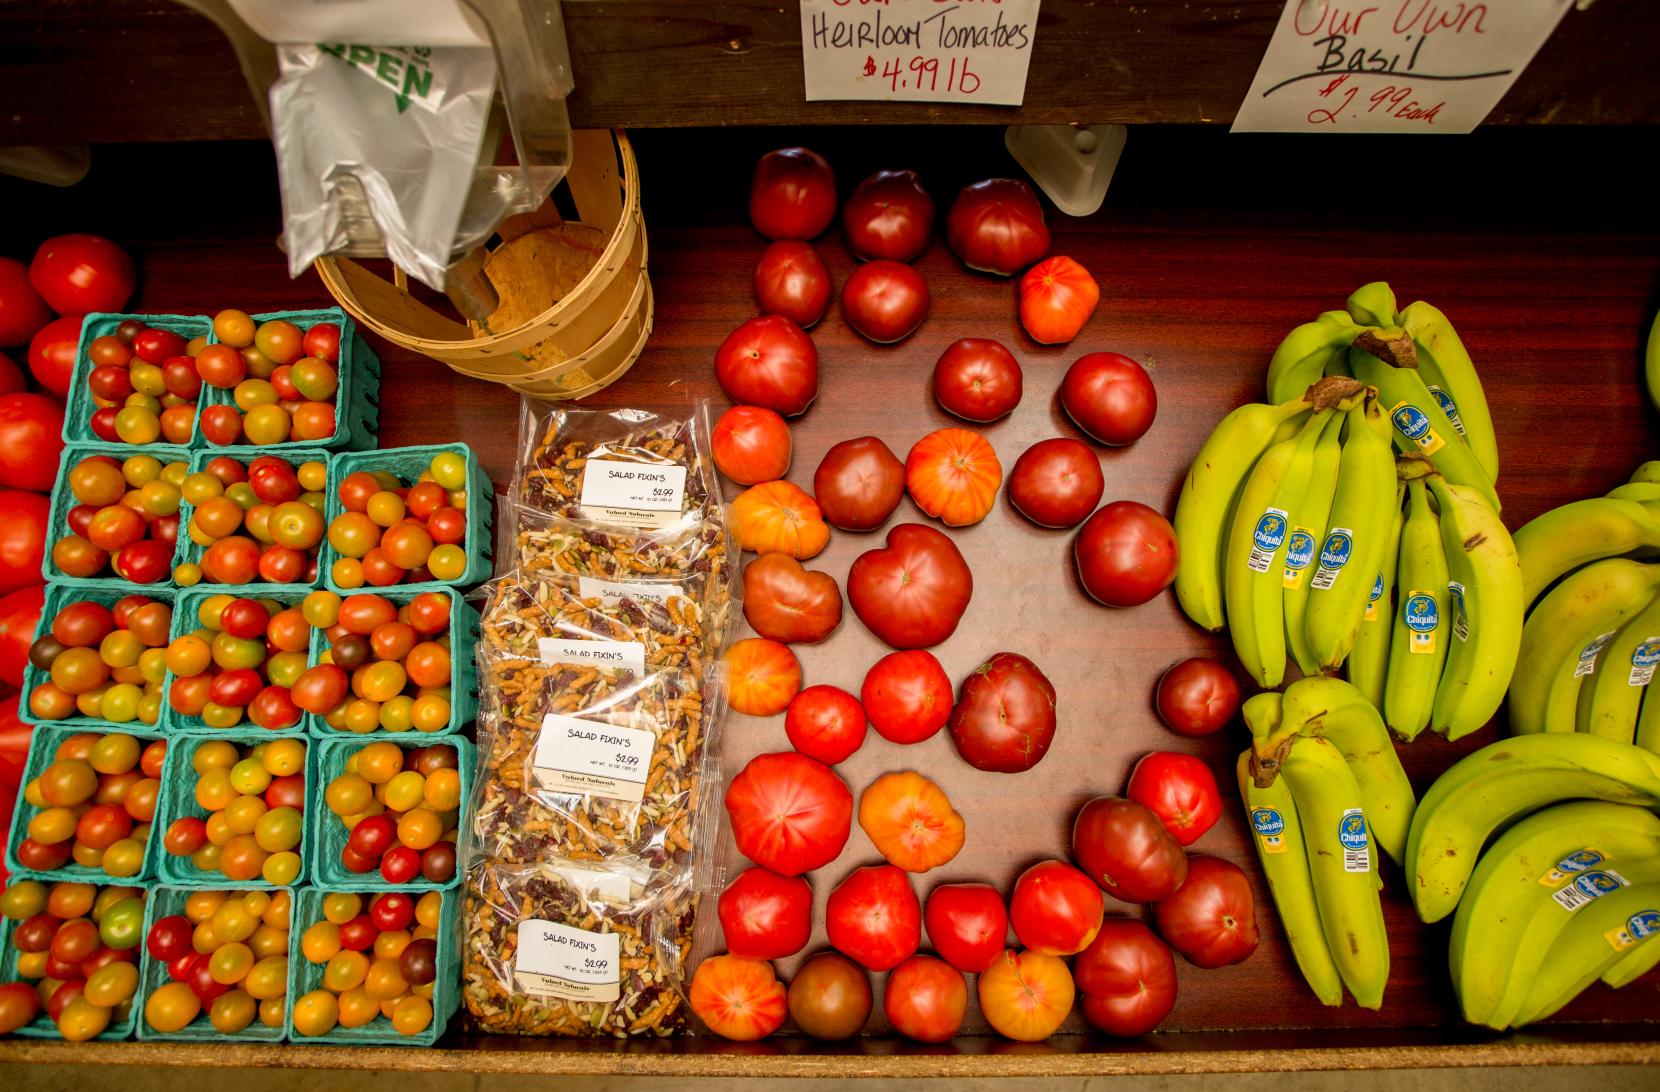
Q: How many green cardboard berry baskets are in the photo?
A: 14